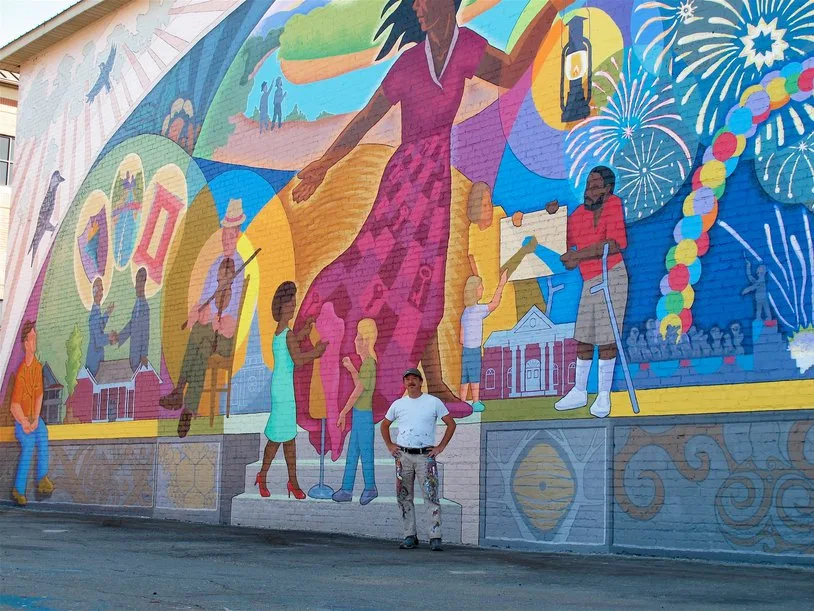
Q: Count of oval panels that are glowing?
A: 3